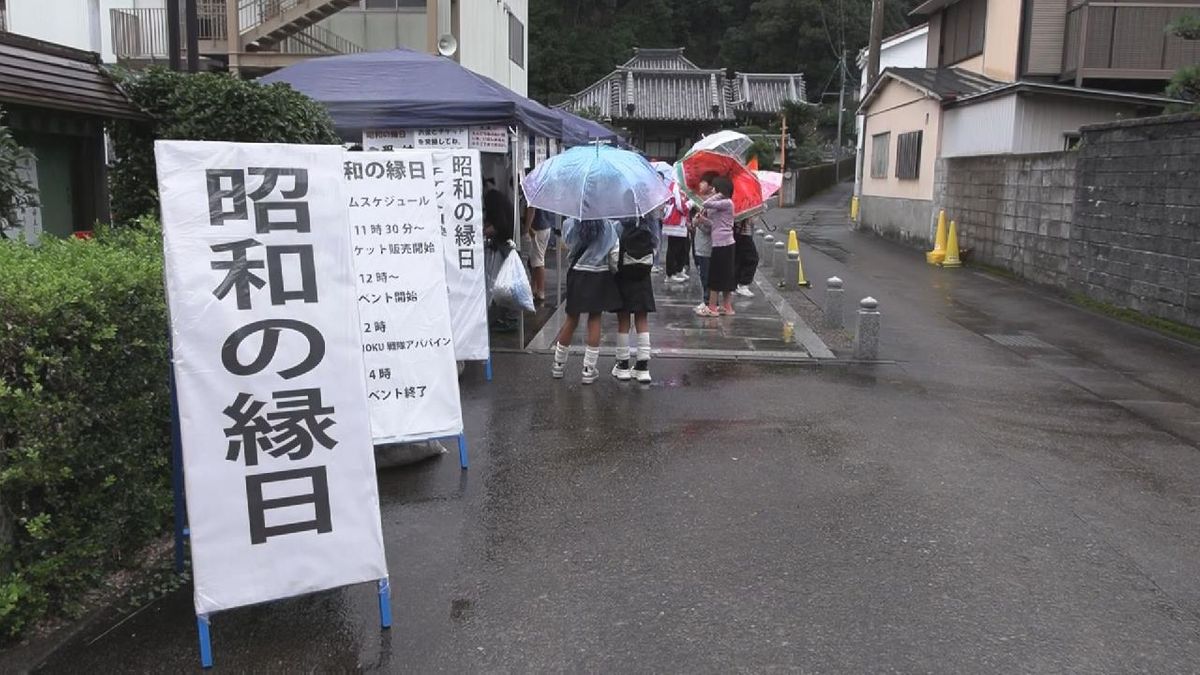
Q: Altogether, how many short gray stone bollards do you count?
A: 6